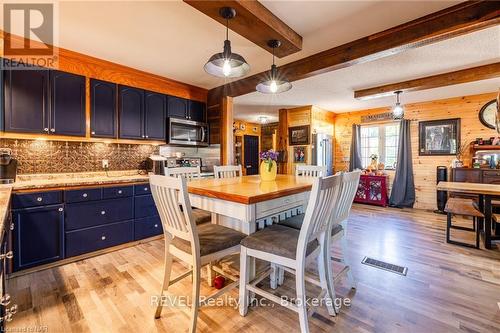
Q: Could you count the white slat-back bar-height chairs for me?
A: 6